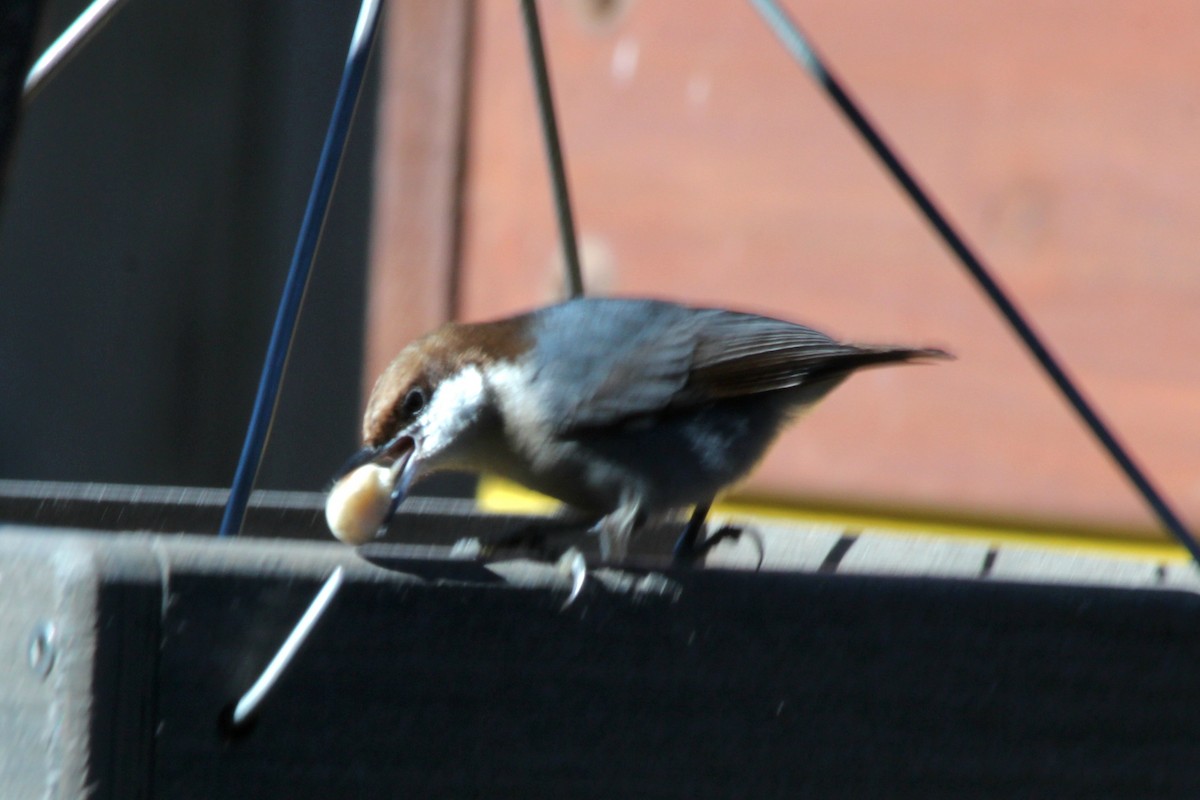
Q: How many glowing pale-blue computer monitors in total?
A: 0